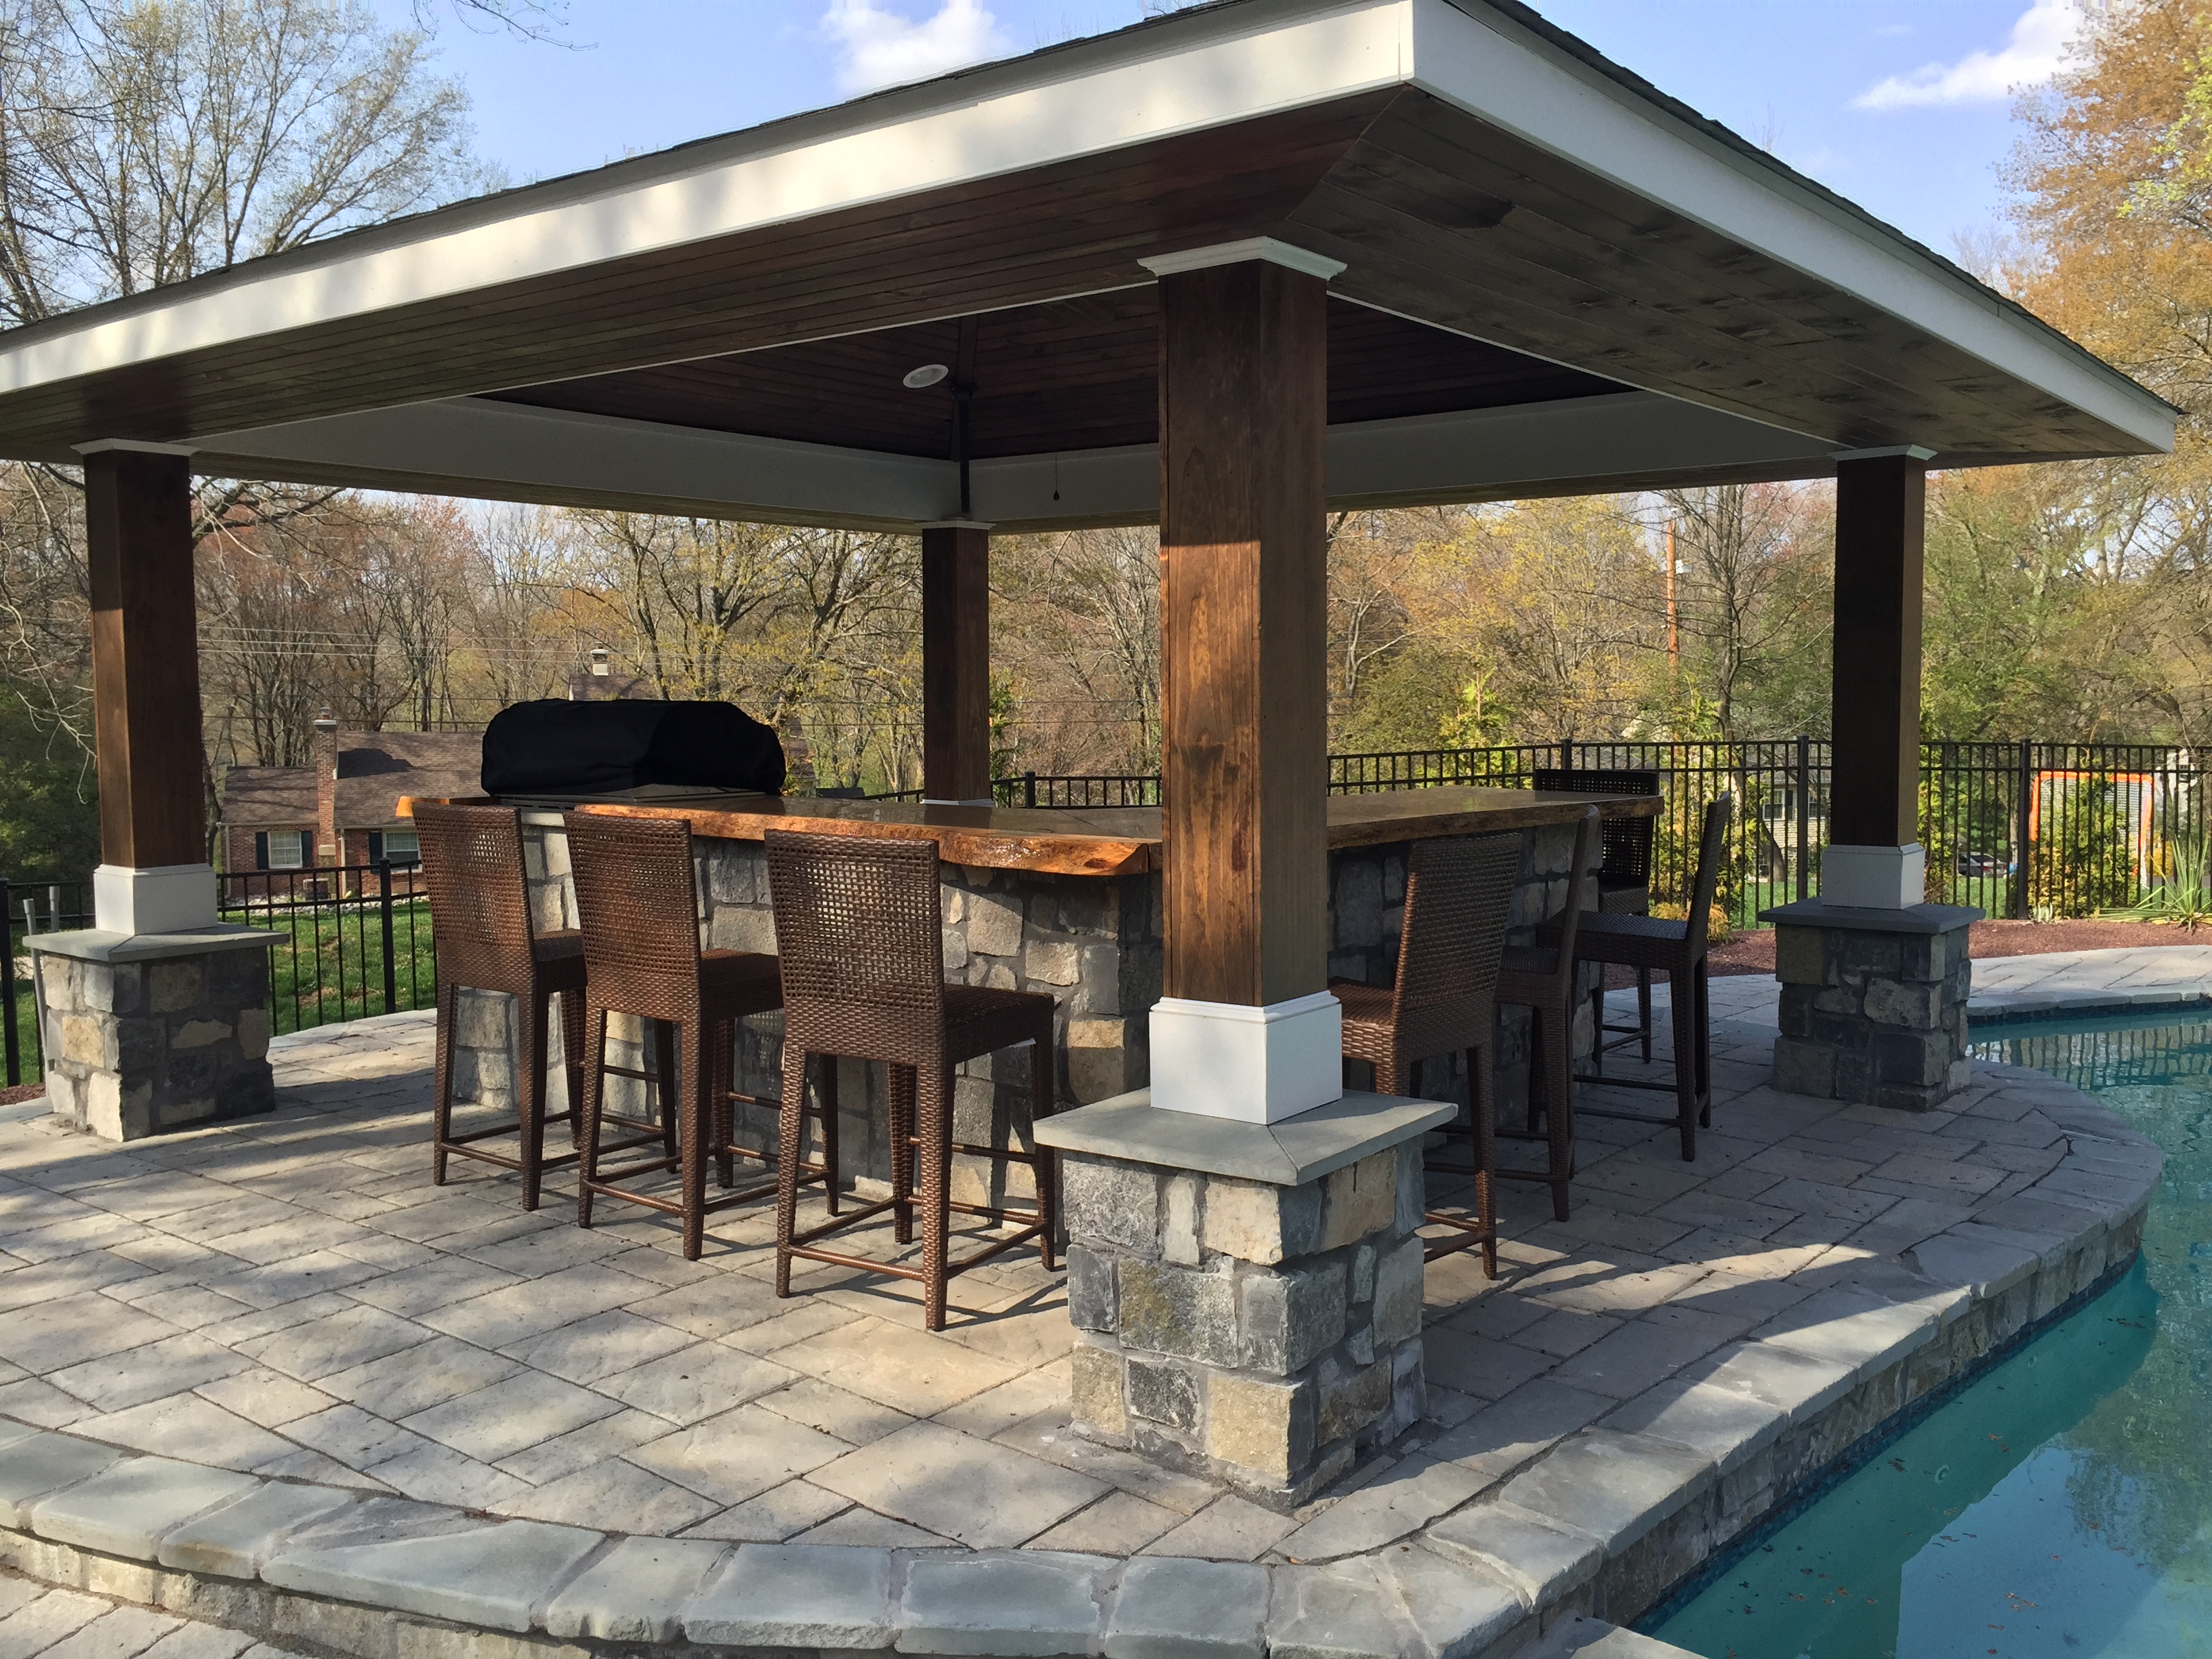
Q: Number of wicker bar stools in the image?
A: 7